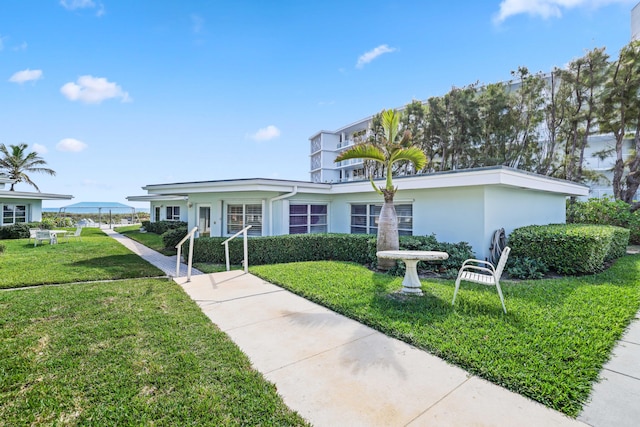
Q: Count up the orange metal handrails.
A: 0